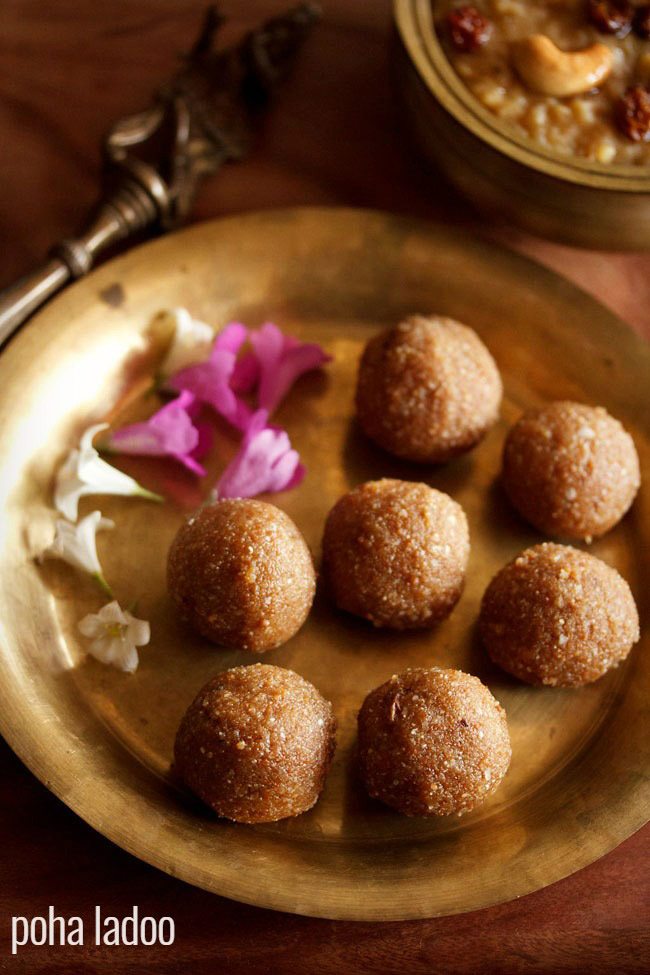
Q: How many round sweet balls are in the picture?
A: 7